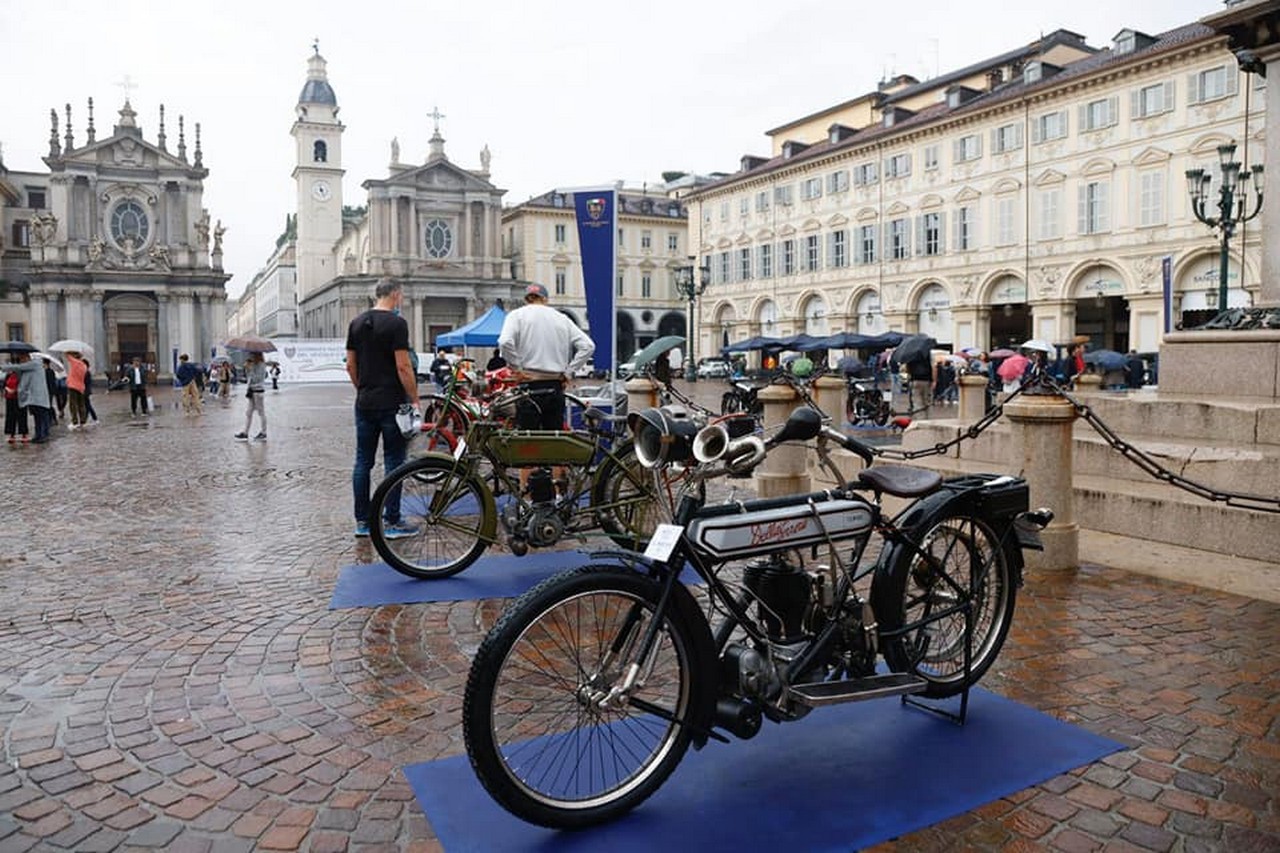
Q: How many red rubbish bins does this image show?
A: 0